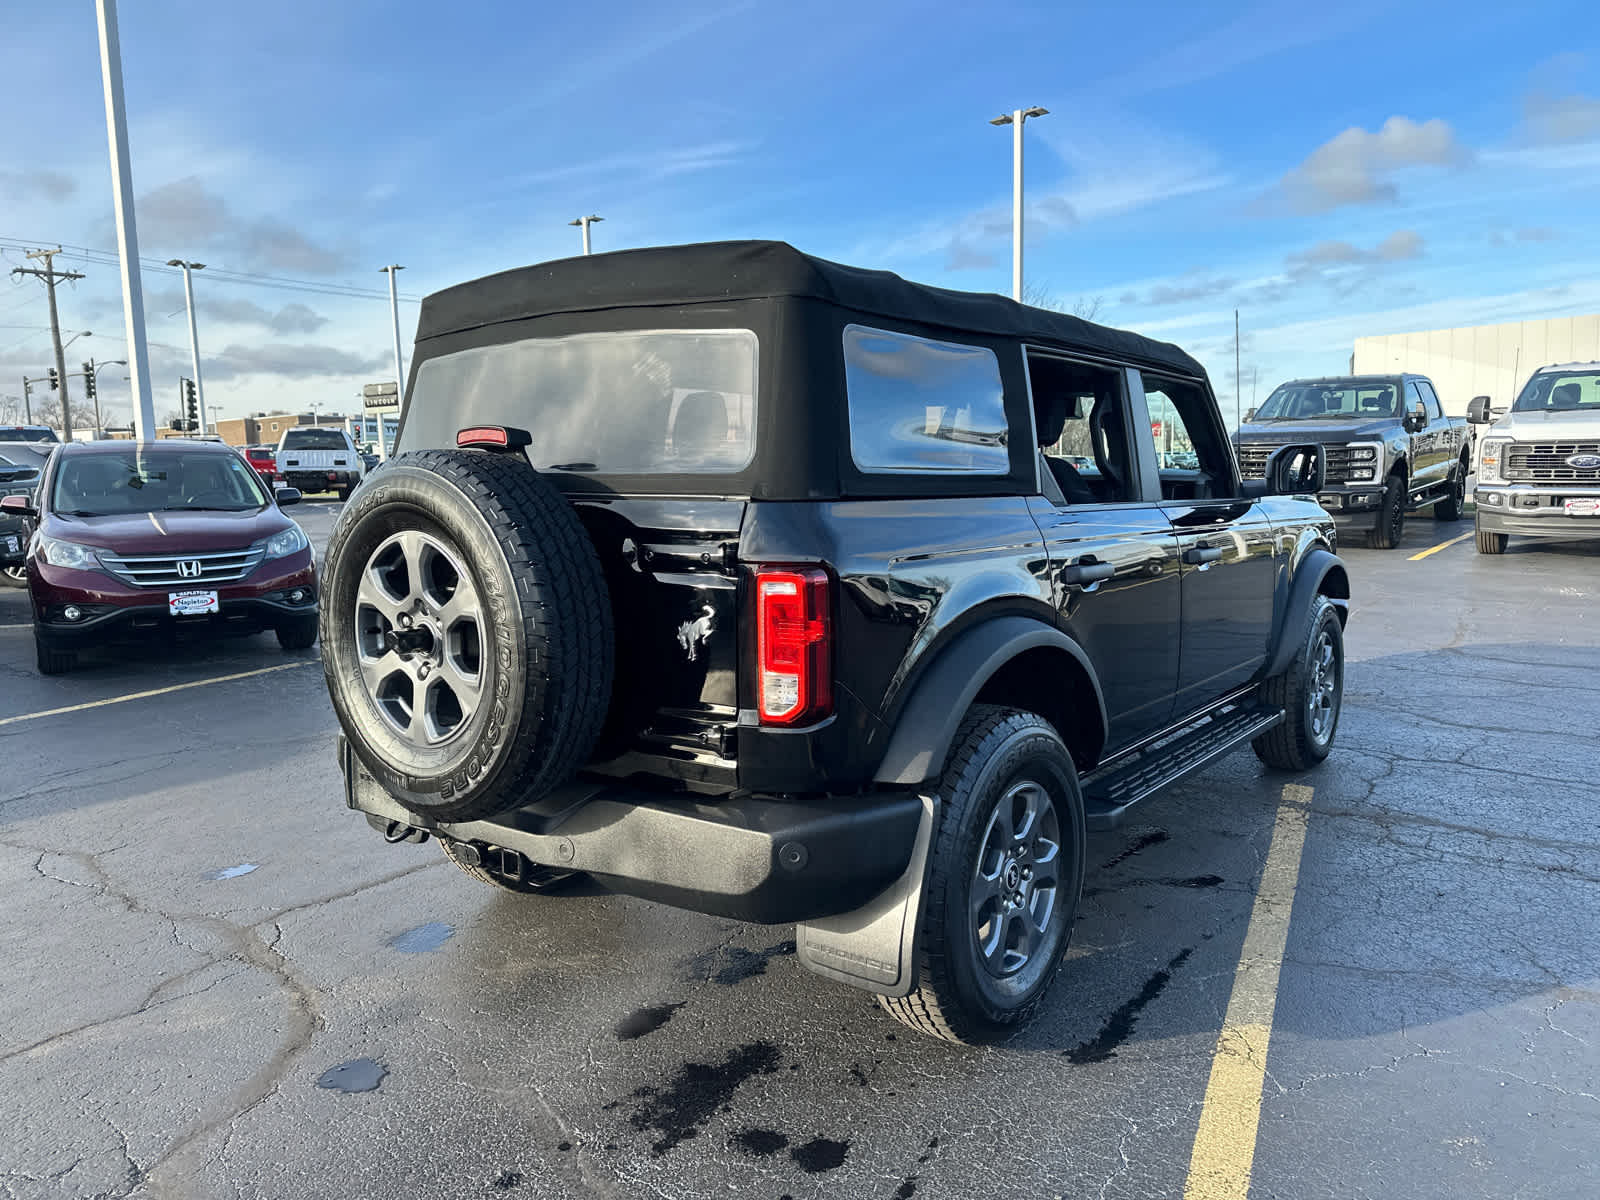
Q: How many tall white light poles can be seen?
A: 5